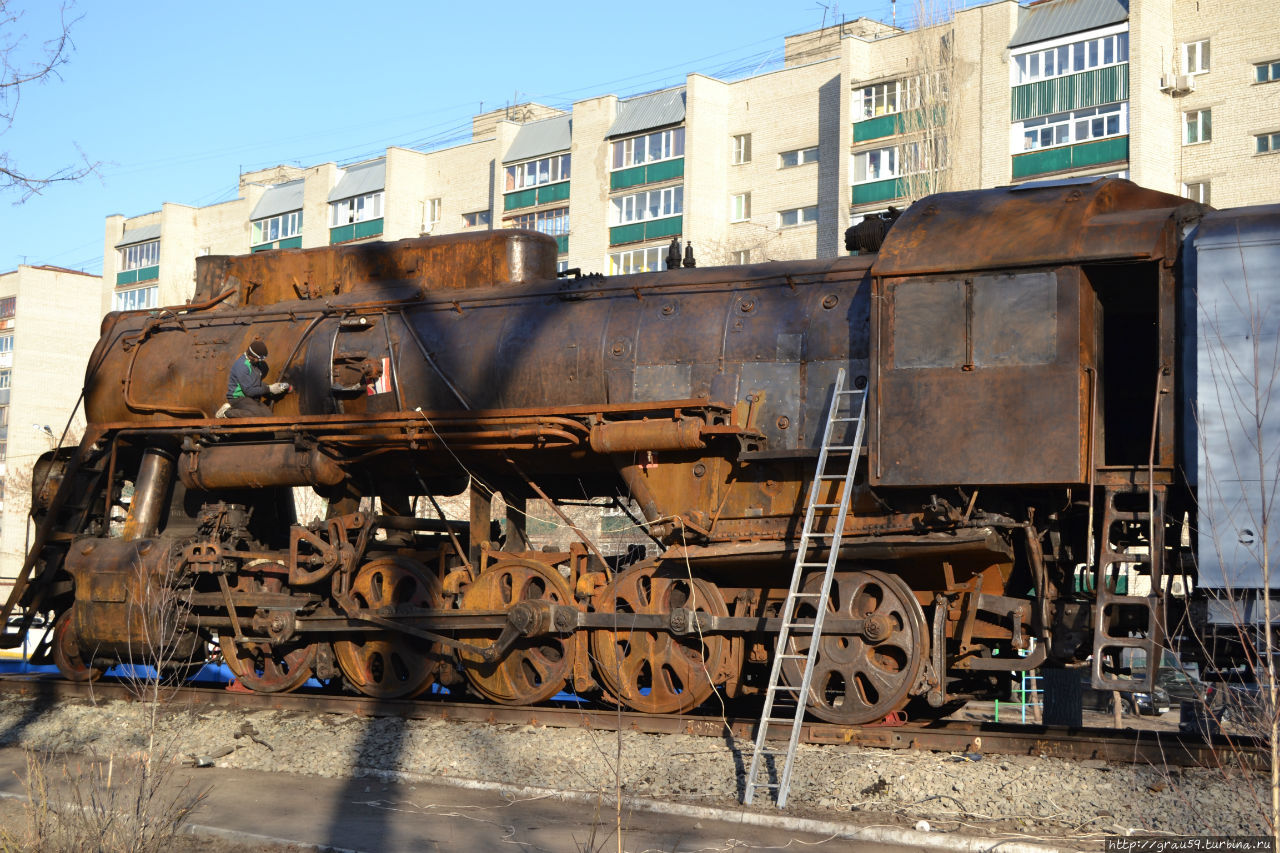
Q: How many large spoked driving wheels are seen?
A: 5